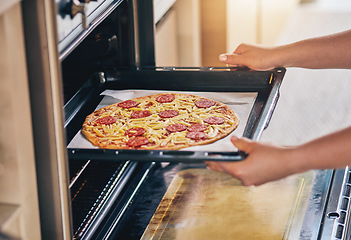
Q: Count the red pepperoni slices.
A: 12